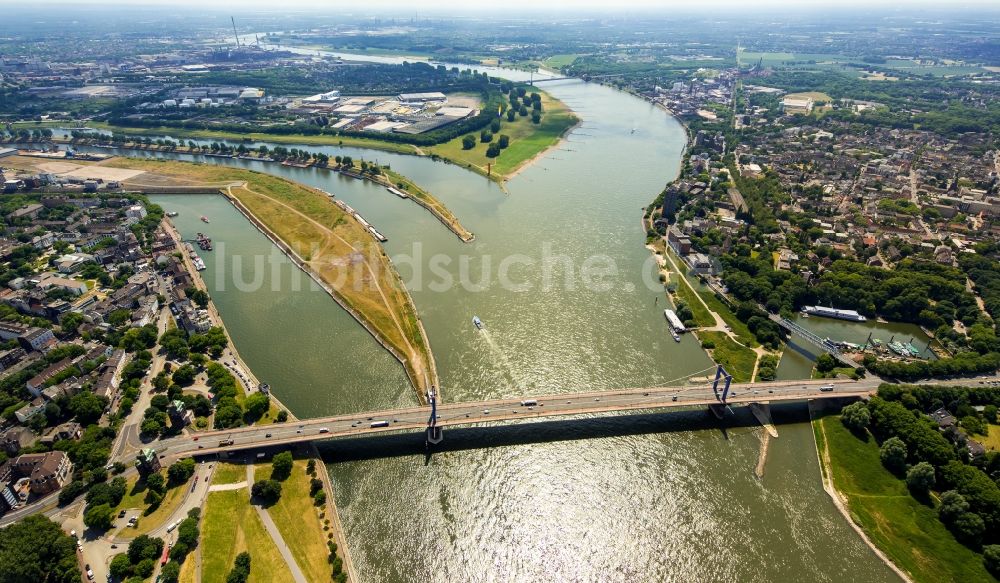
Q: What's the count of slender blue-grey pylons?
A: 2